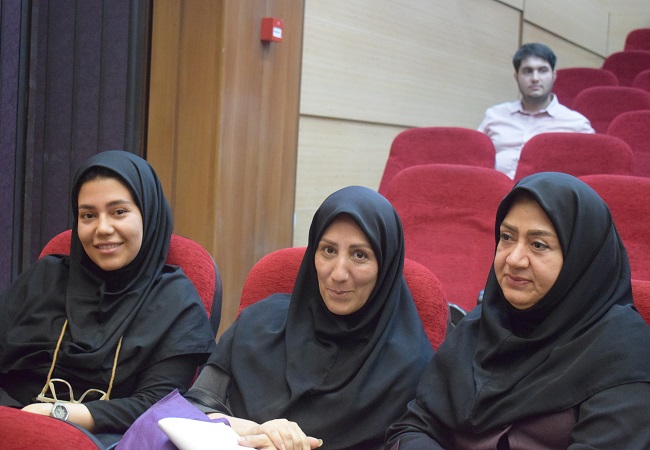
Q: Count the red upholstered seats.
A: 14